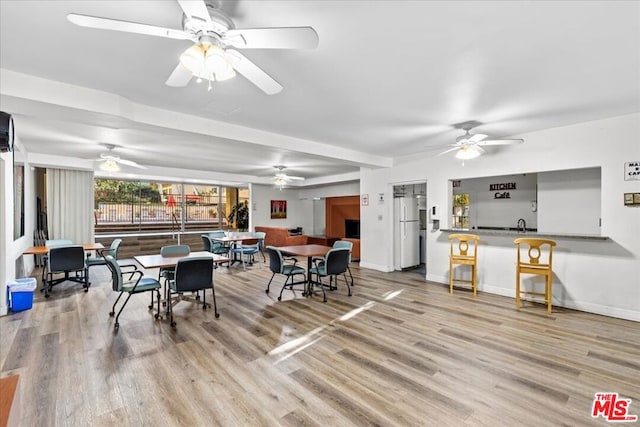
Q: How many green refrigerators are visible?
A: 0